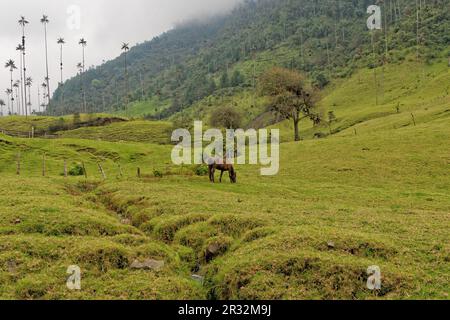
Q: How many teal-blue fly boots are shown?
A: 0